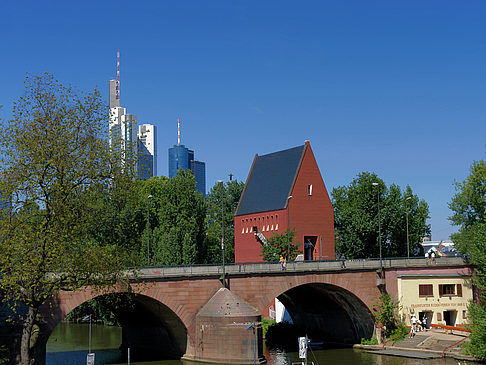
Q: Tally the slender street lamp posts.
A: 5